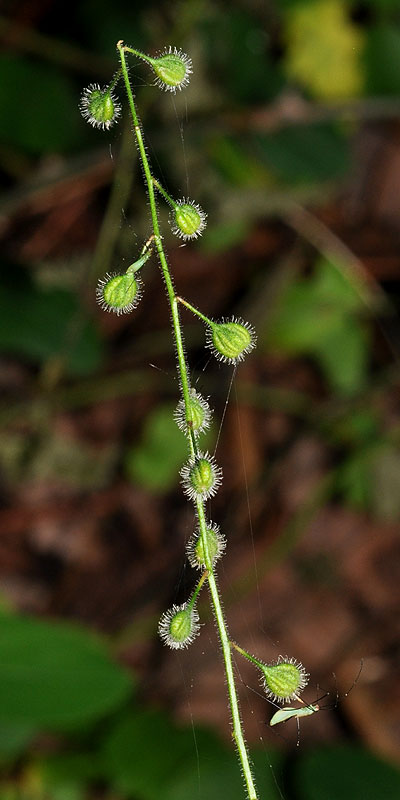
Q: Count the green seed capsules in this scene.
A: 10